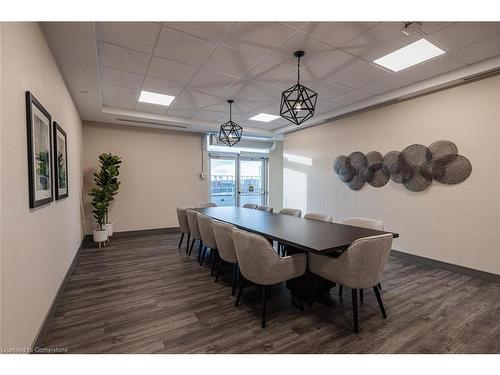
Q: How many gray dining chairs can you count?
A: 12